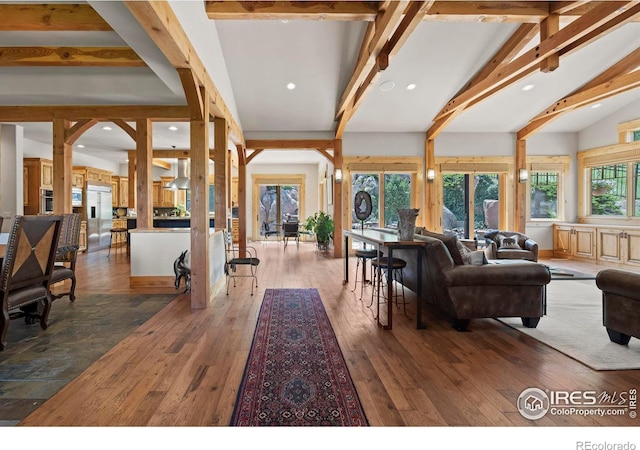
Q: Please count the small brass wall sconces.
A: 3